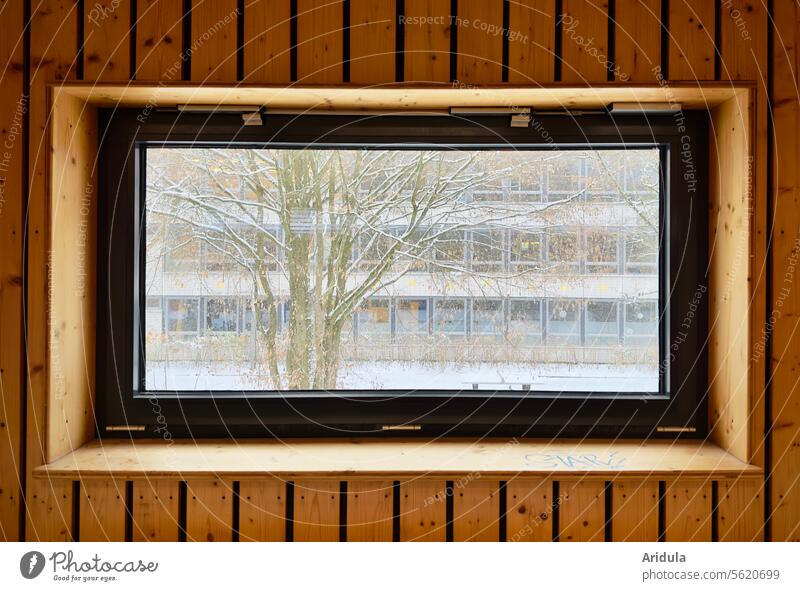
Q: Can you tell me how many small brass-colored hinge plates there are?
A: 3